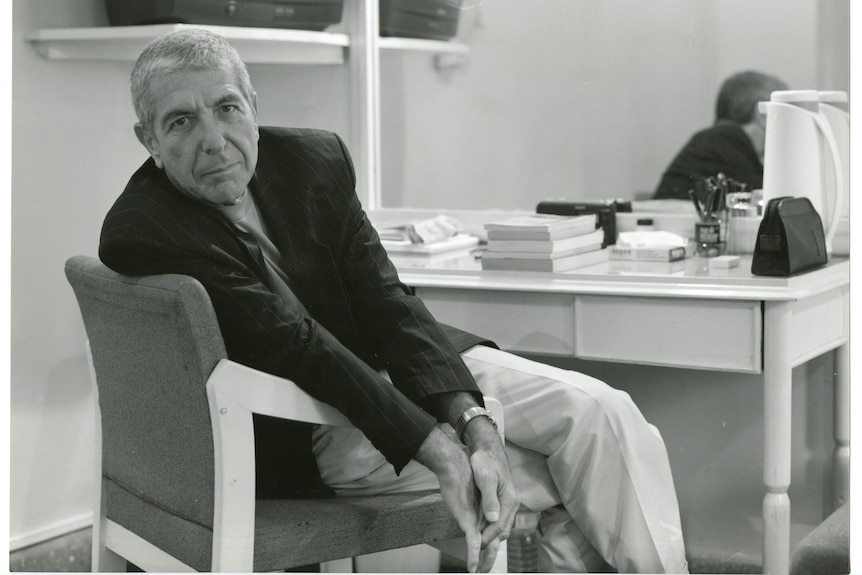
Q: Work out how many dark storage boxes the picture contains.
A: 2